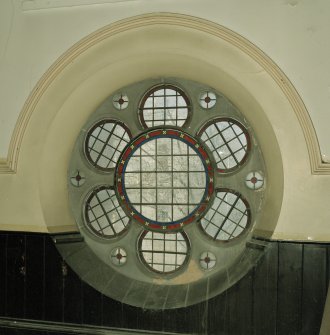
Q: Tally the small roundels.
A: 6